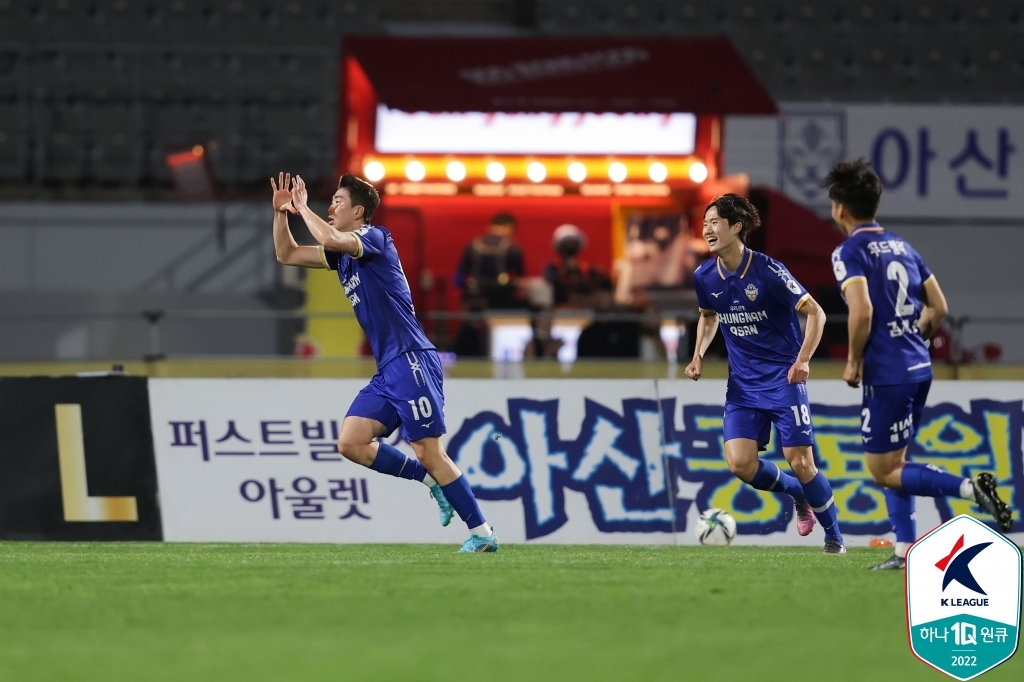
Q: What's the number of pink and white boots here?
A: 2